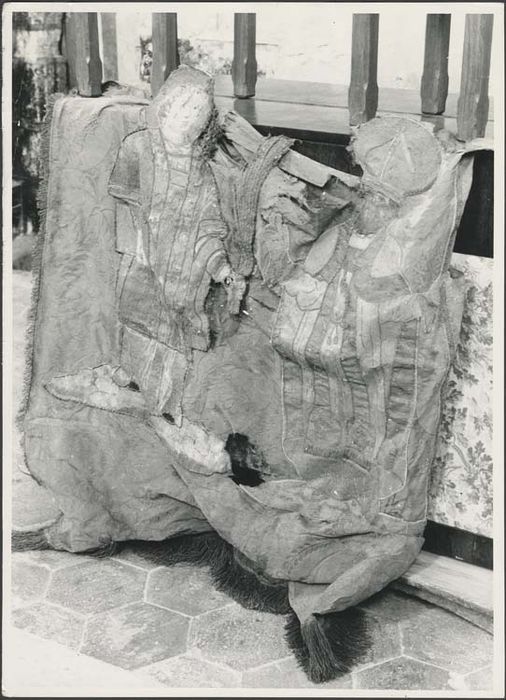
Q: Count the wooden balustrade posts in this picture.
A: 6